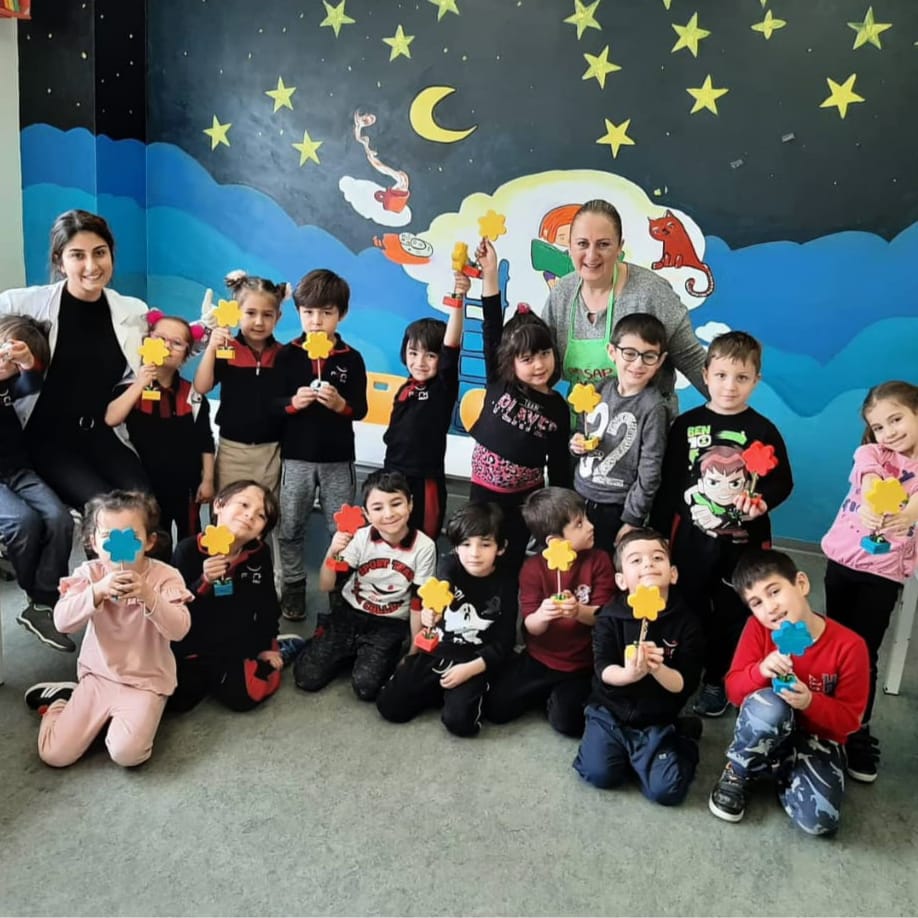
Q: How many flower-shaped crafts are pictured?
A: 15